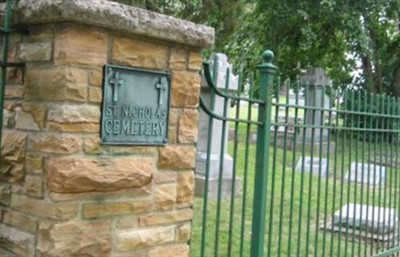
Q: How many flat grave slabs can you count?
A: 3